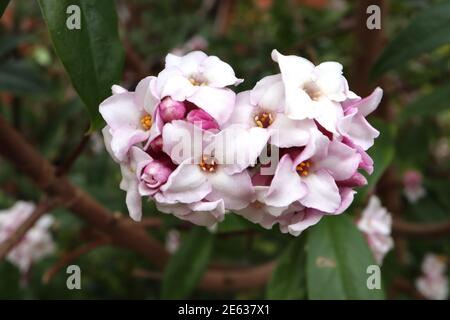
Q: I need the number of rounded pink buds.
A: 3